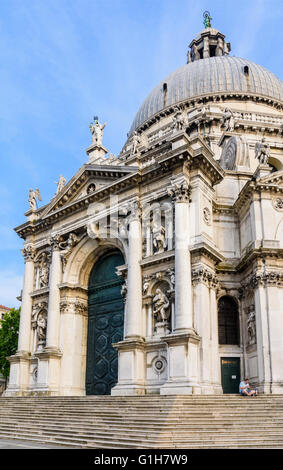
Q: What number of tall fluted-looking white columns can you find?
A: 4